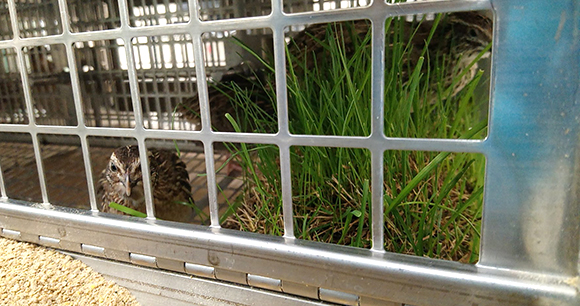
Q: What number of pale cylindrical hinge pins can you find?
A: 7